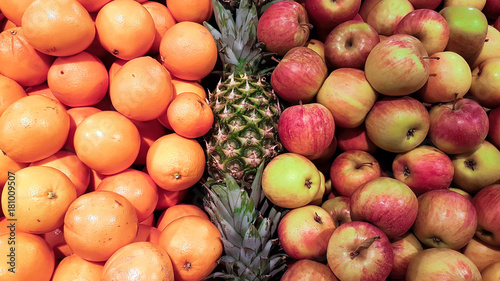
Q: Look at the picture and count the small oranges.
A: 1